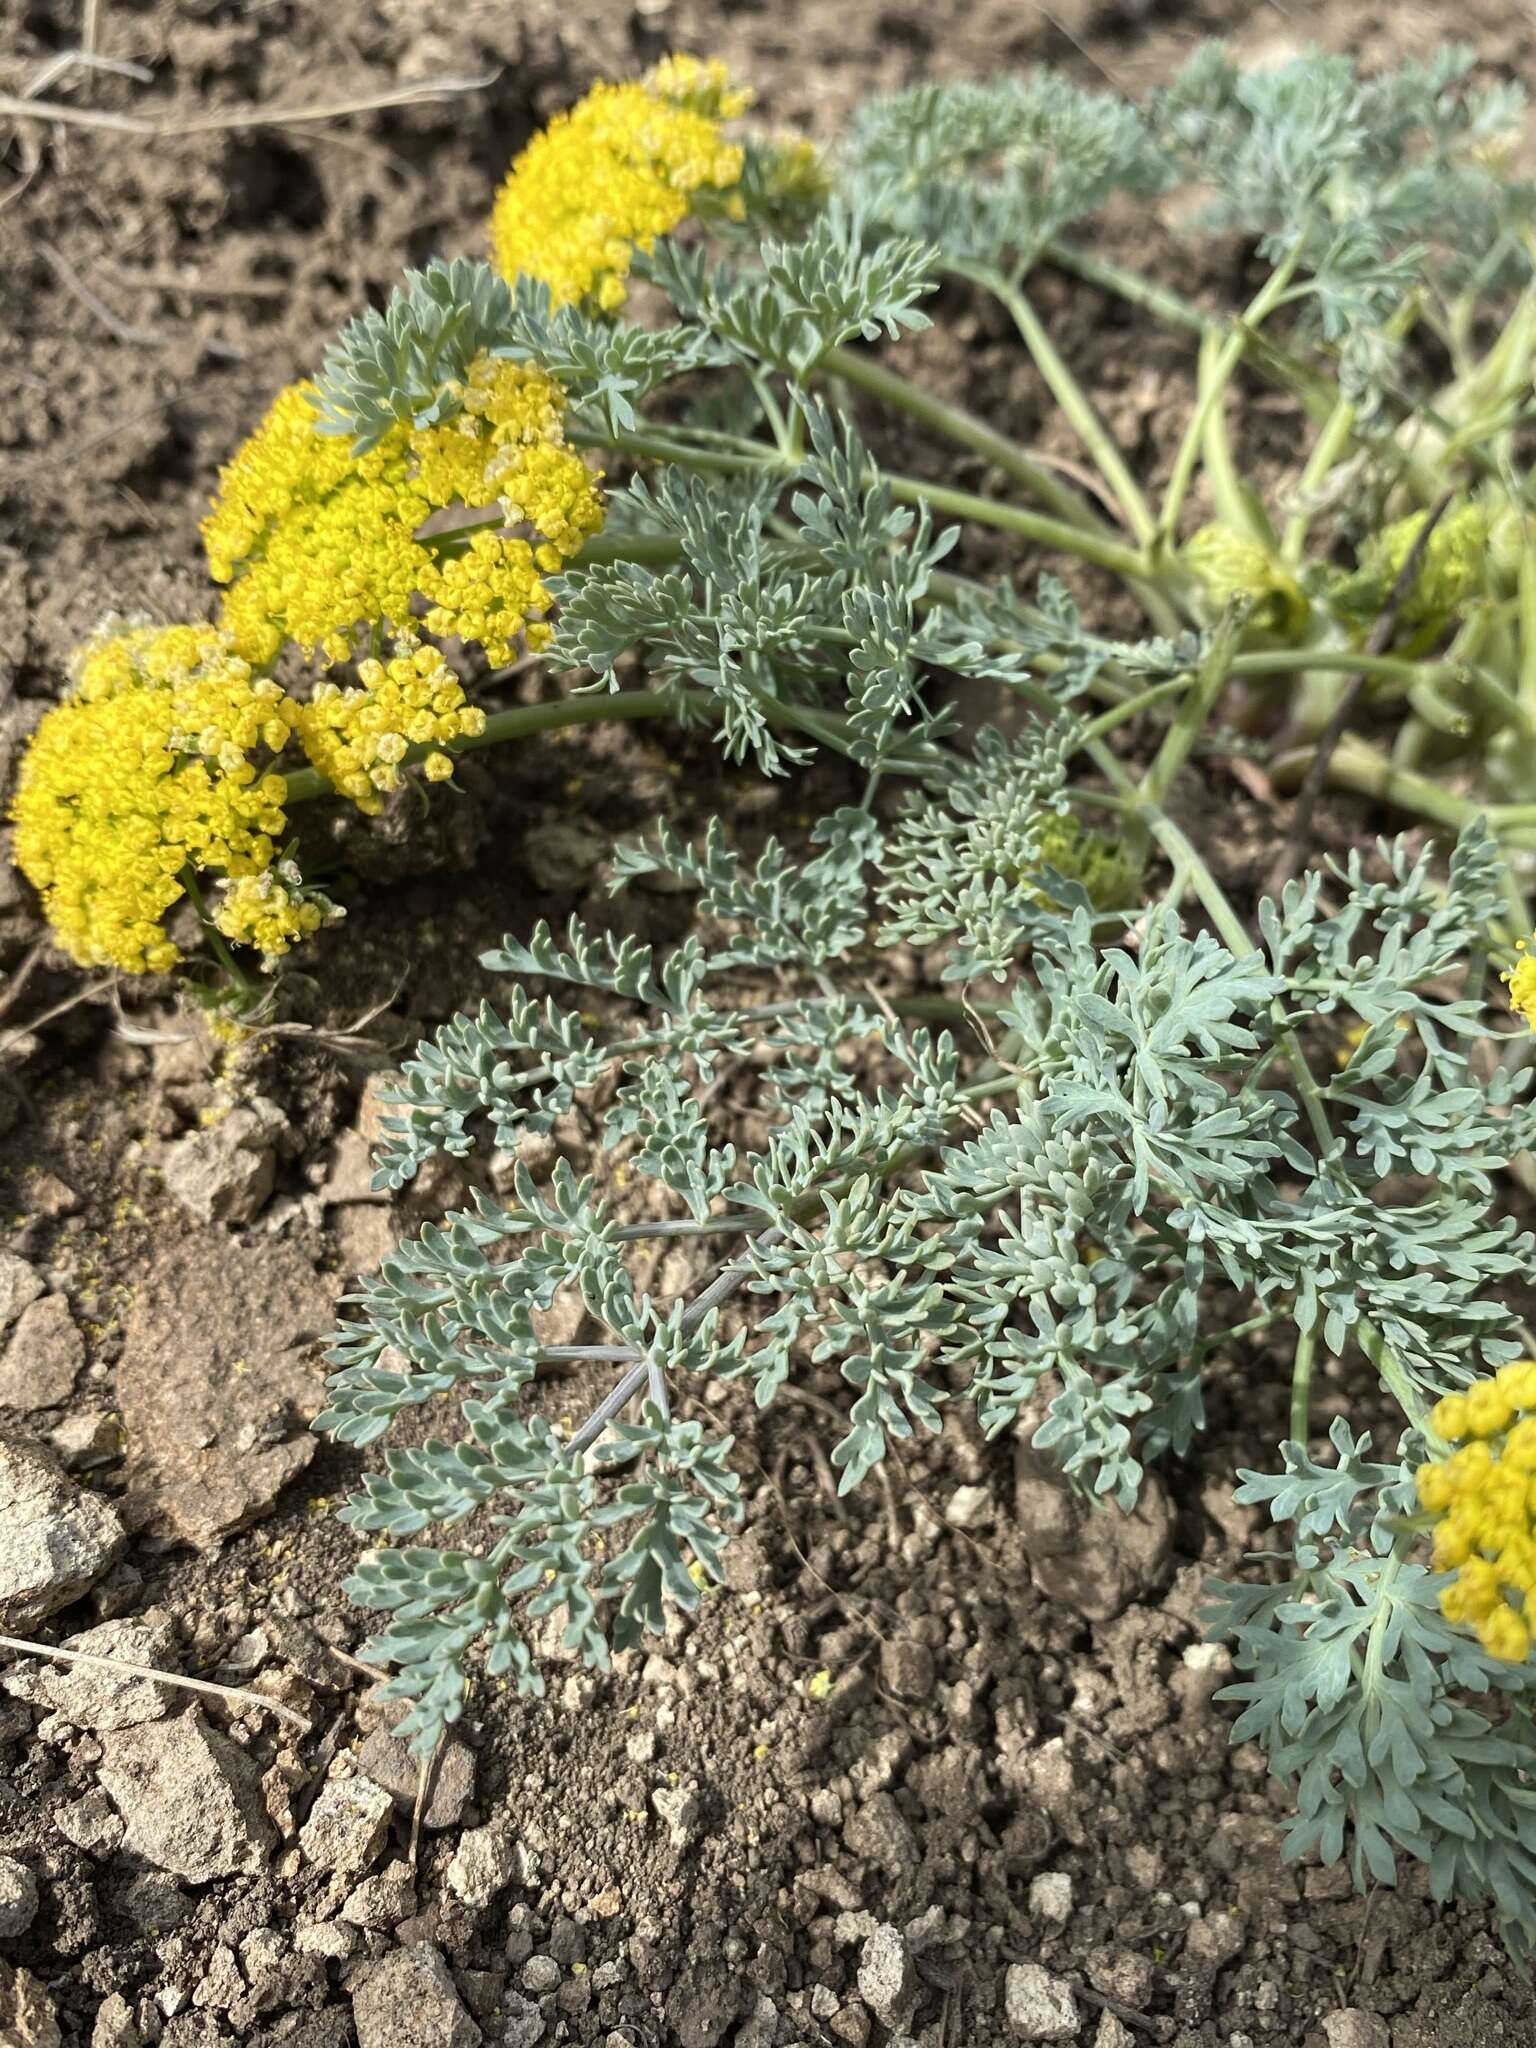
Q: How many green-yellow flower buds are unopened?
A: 3